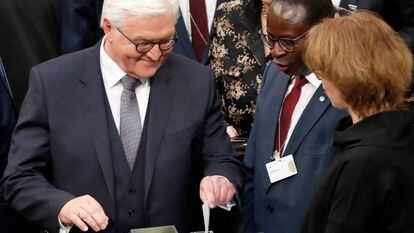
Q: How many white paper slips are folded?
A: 1